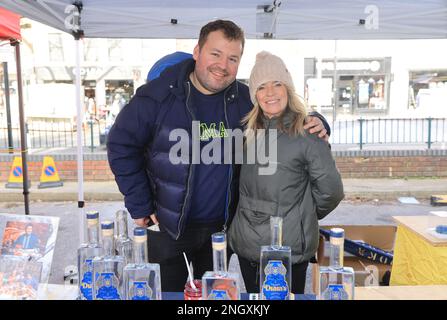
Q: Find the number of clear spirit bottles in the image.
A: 7